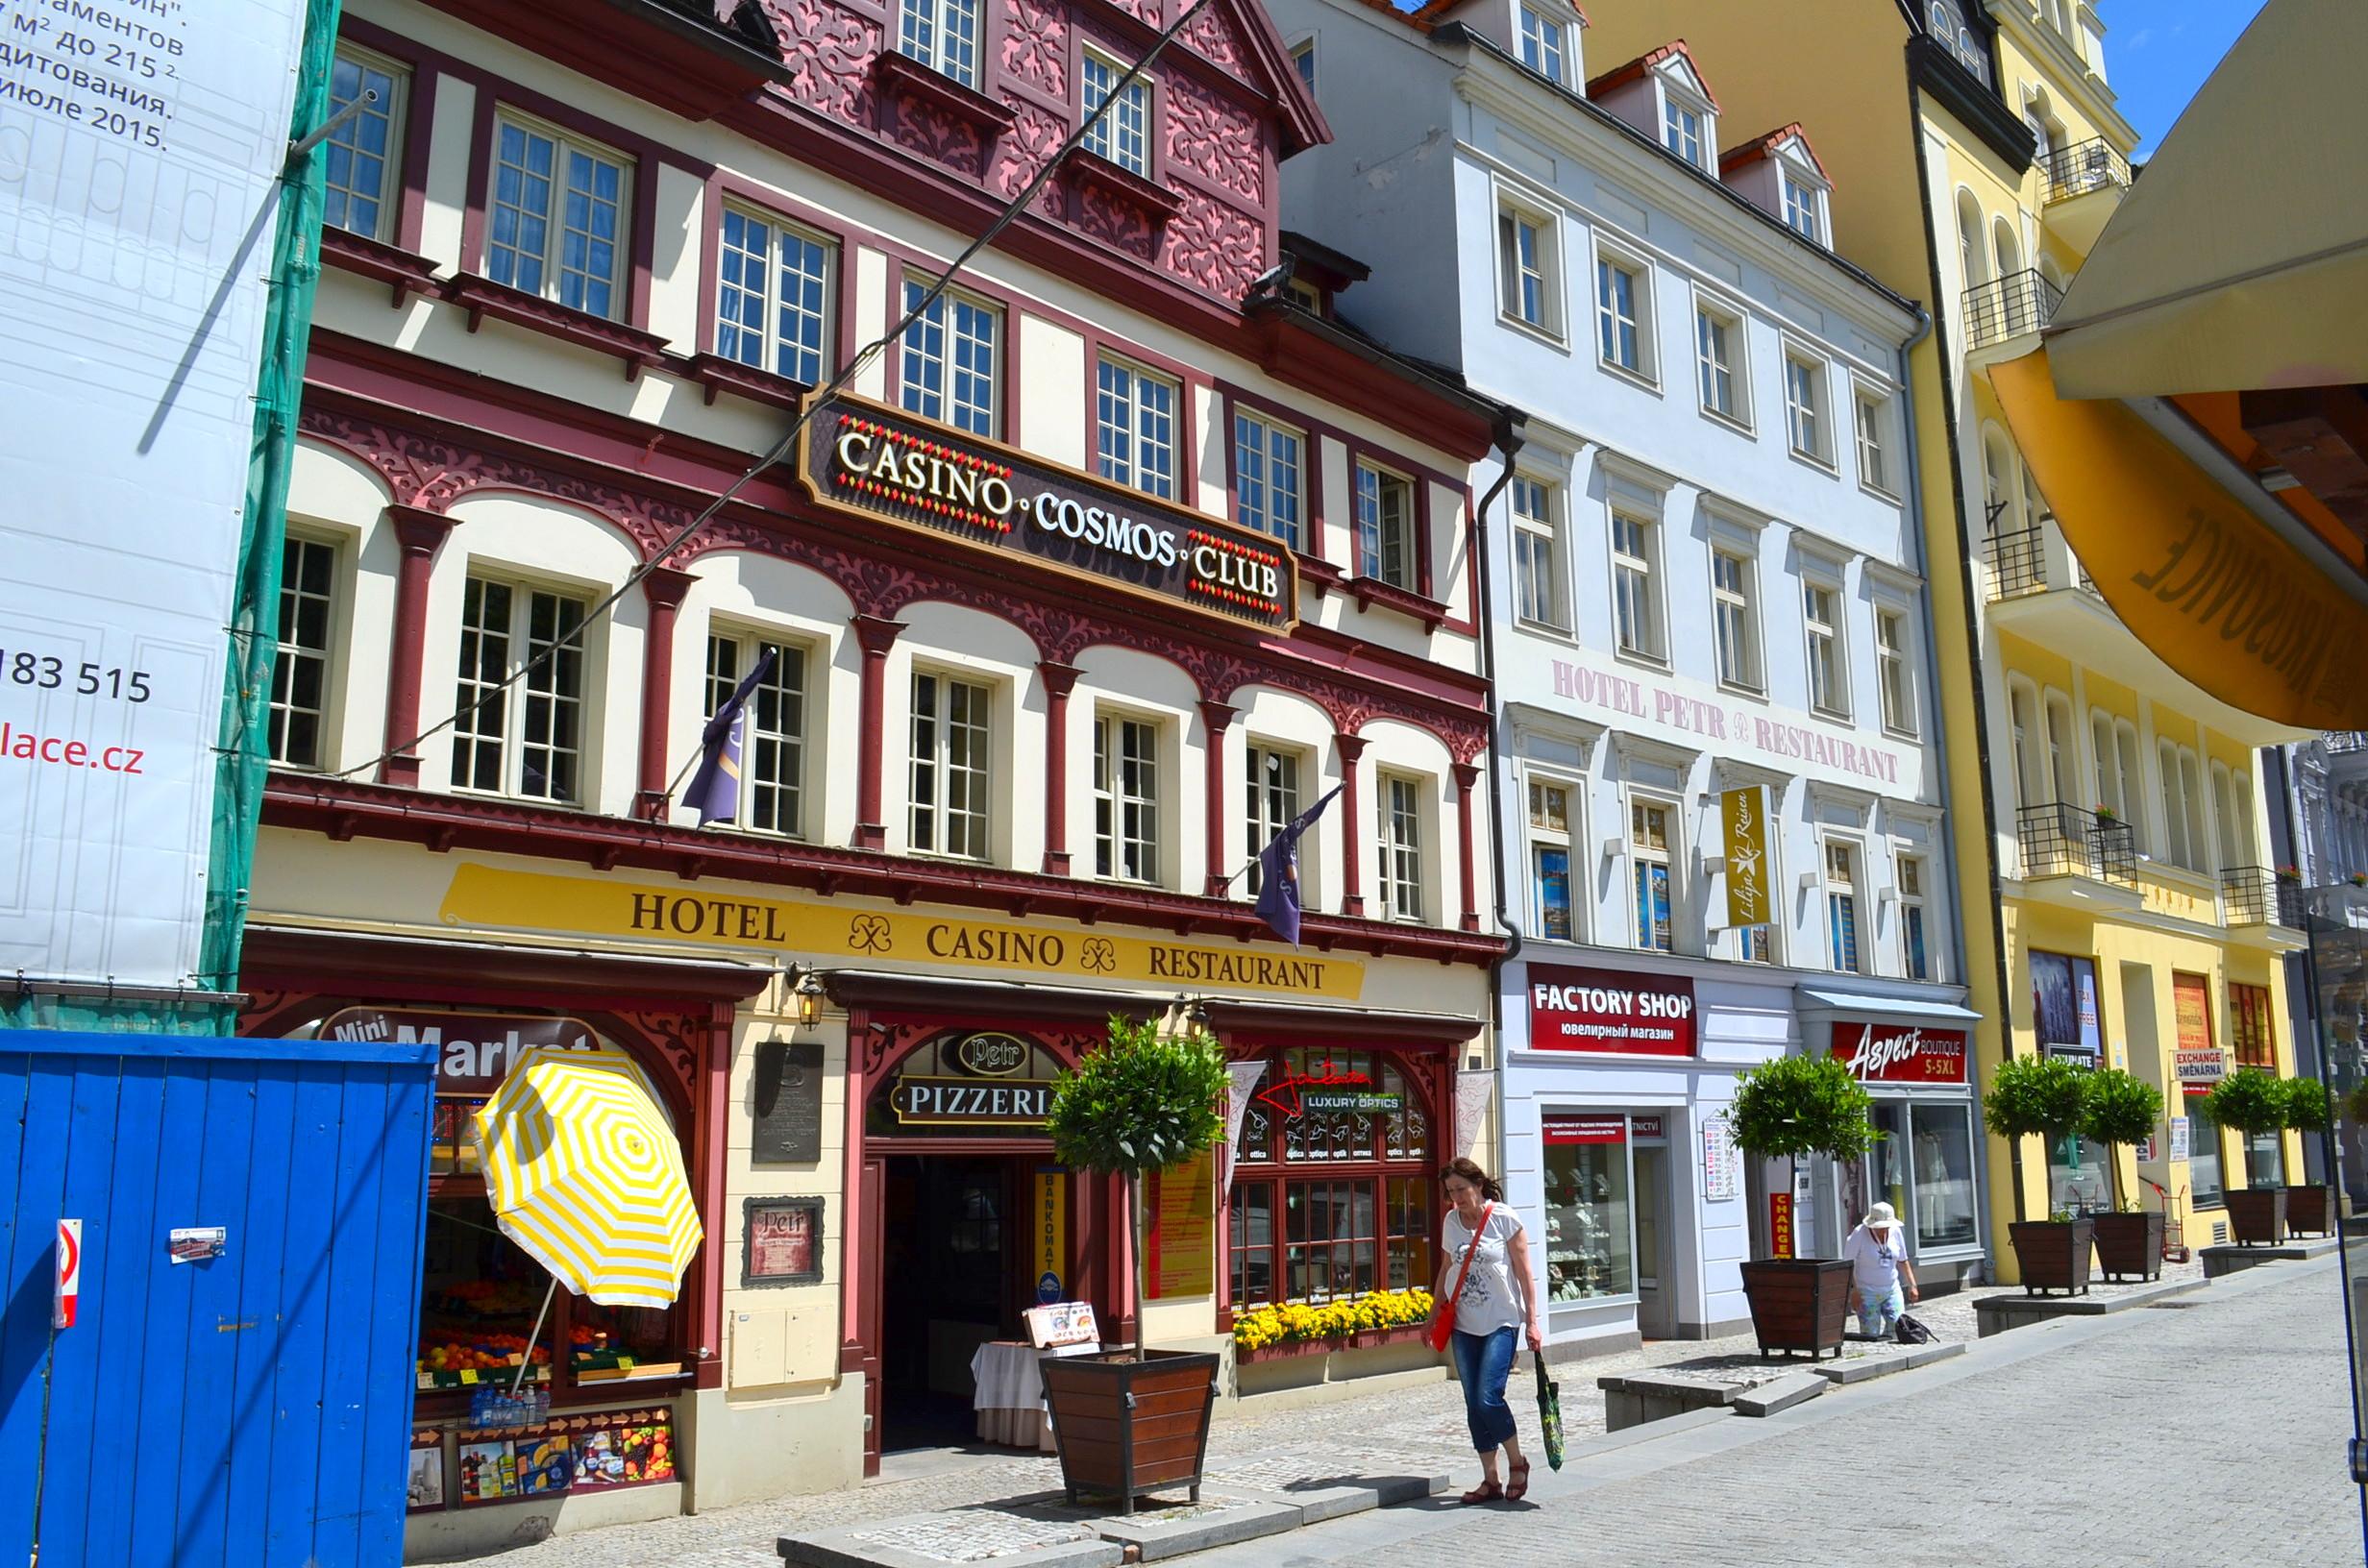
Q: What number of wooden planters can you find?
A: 6